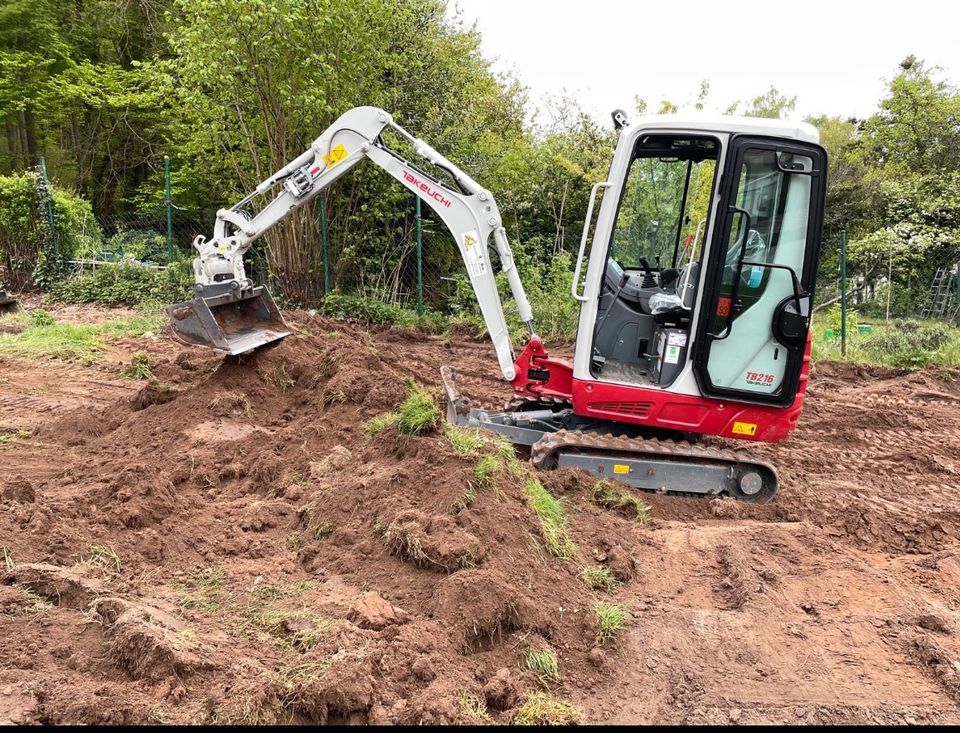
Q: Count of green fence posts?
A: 5